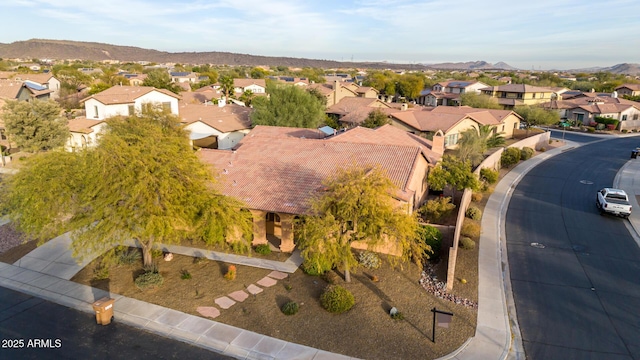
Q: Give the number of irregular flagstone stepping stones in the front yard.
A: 6